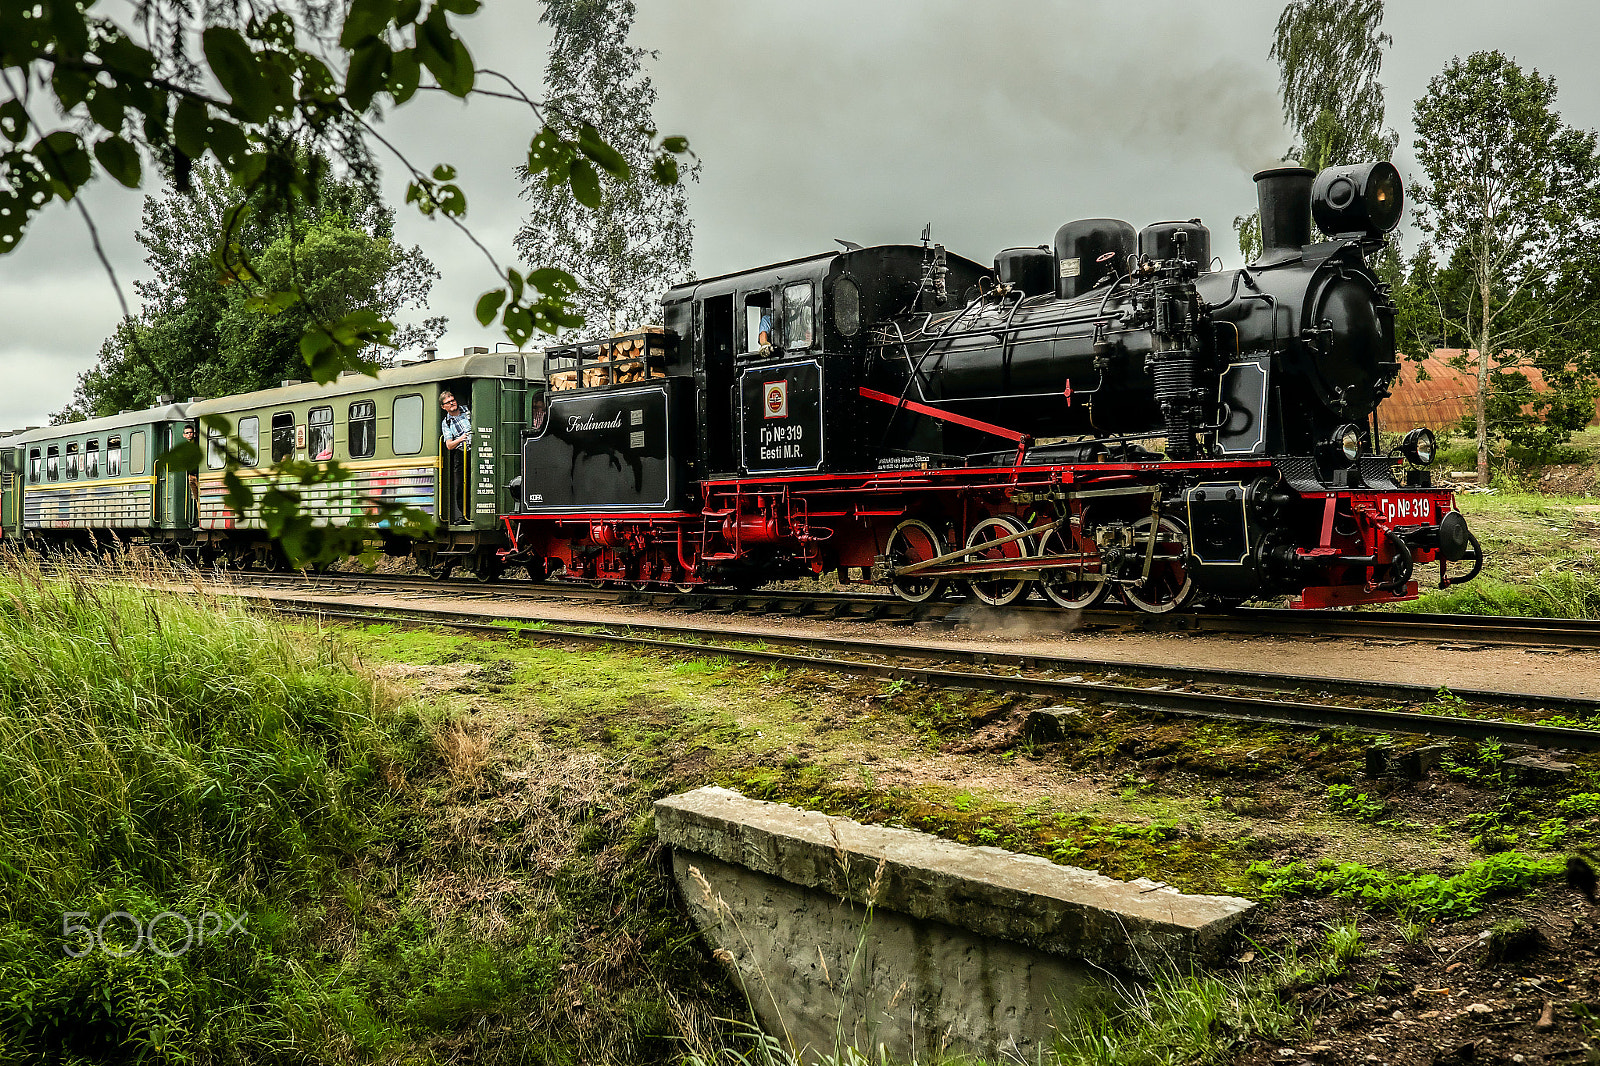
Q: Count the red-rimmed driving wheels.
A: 4